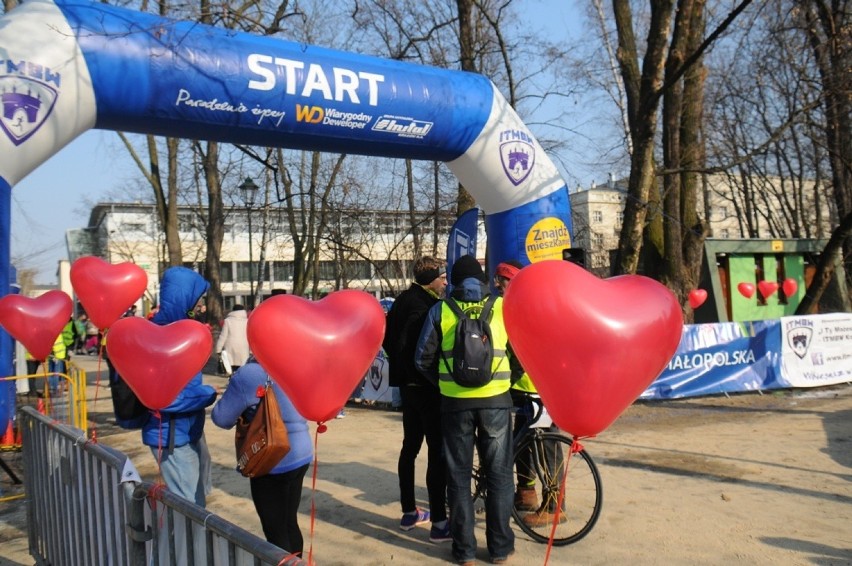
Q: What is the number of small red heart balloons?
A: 4